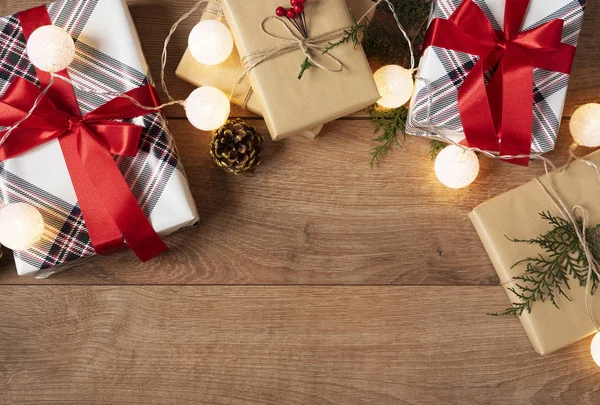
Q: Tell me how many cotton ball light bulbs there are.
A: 8